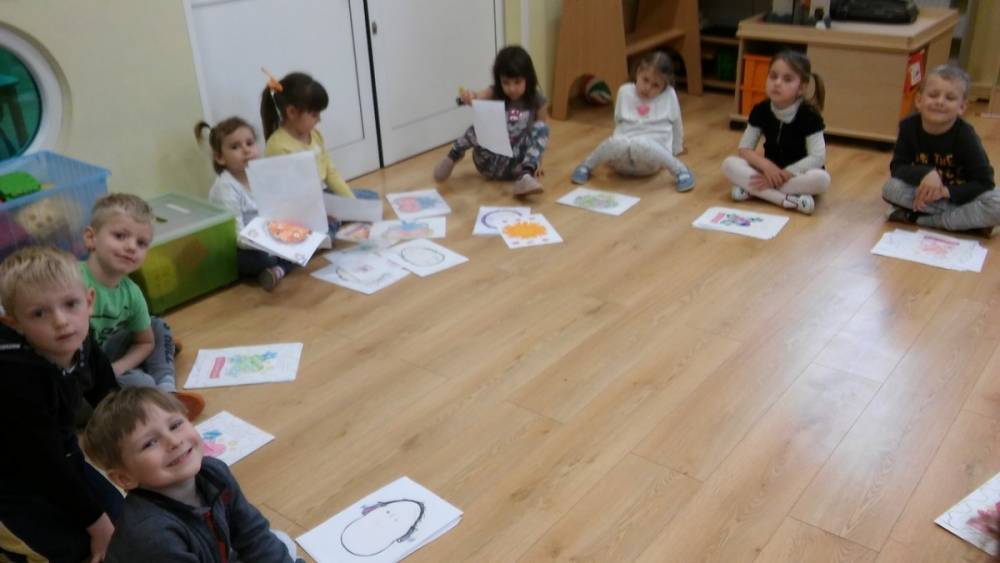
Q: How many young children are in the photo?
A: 9